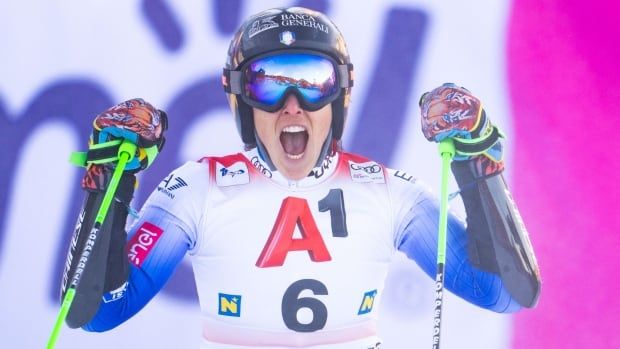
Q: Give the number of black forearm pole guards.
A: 2